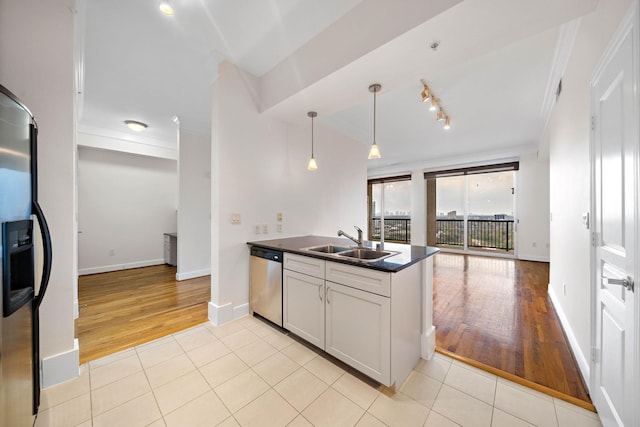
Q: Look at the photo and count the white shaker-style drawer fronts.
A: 2